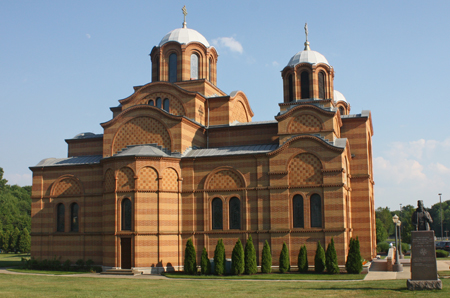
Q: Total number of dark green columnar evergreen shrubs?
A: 11